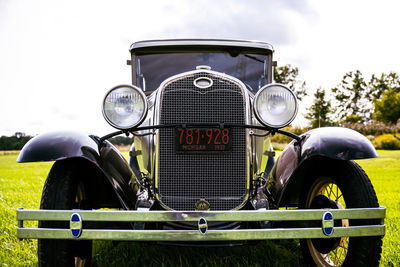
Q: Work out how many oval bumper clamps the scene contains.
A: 3